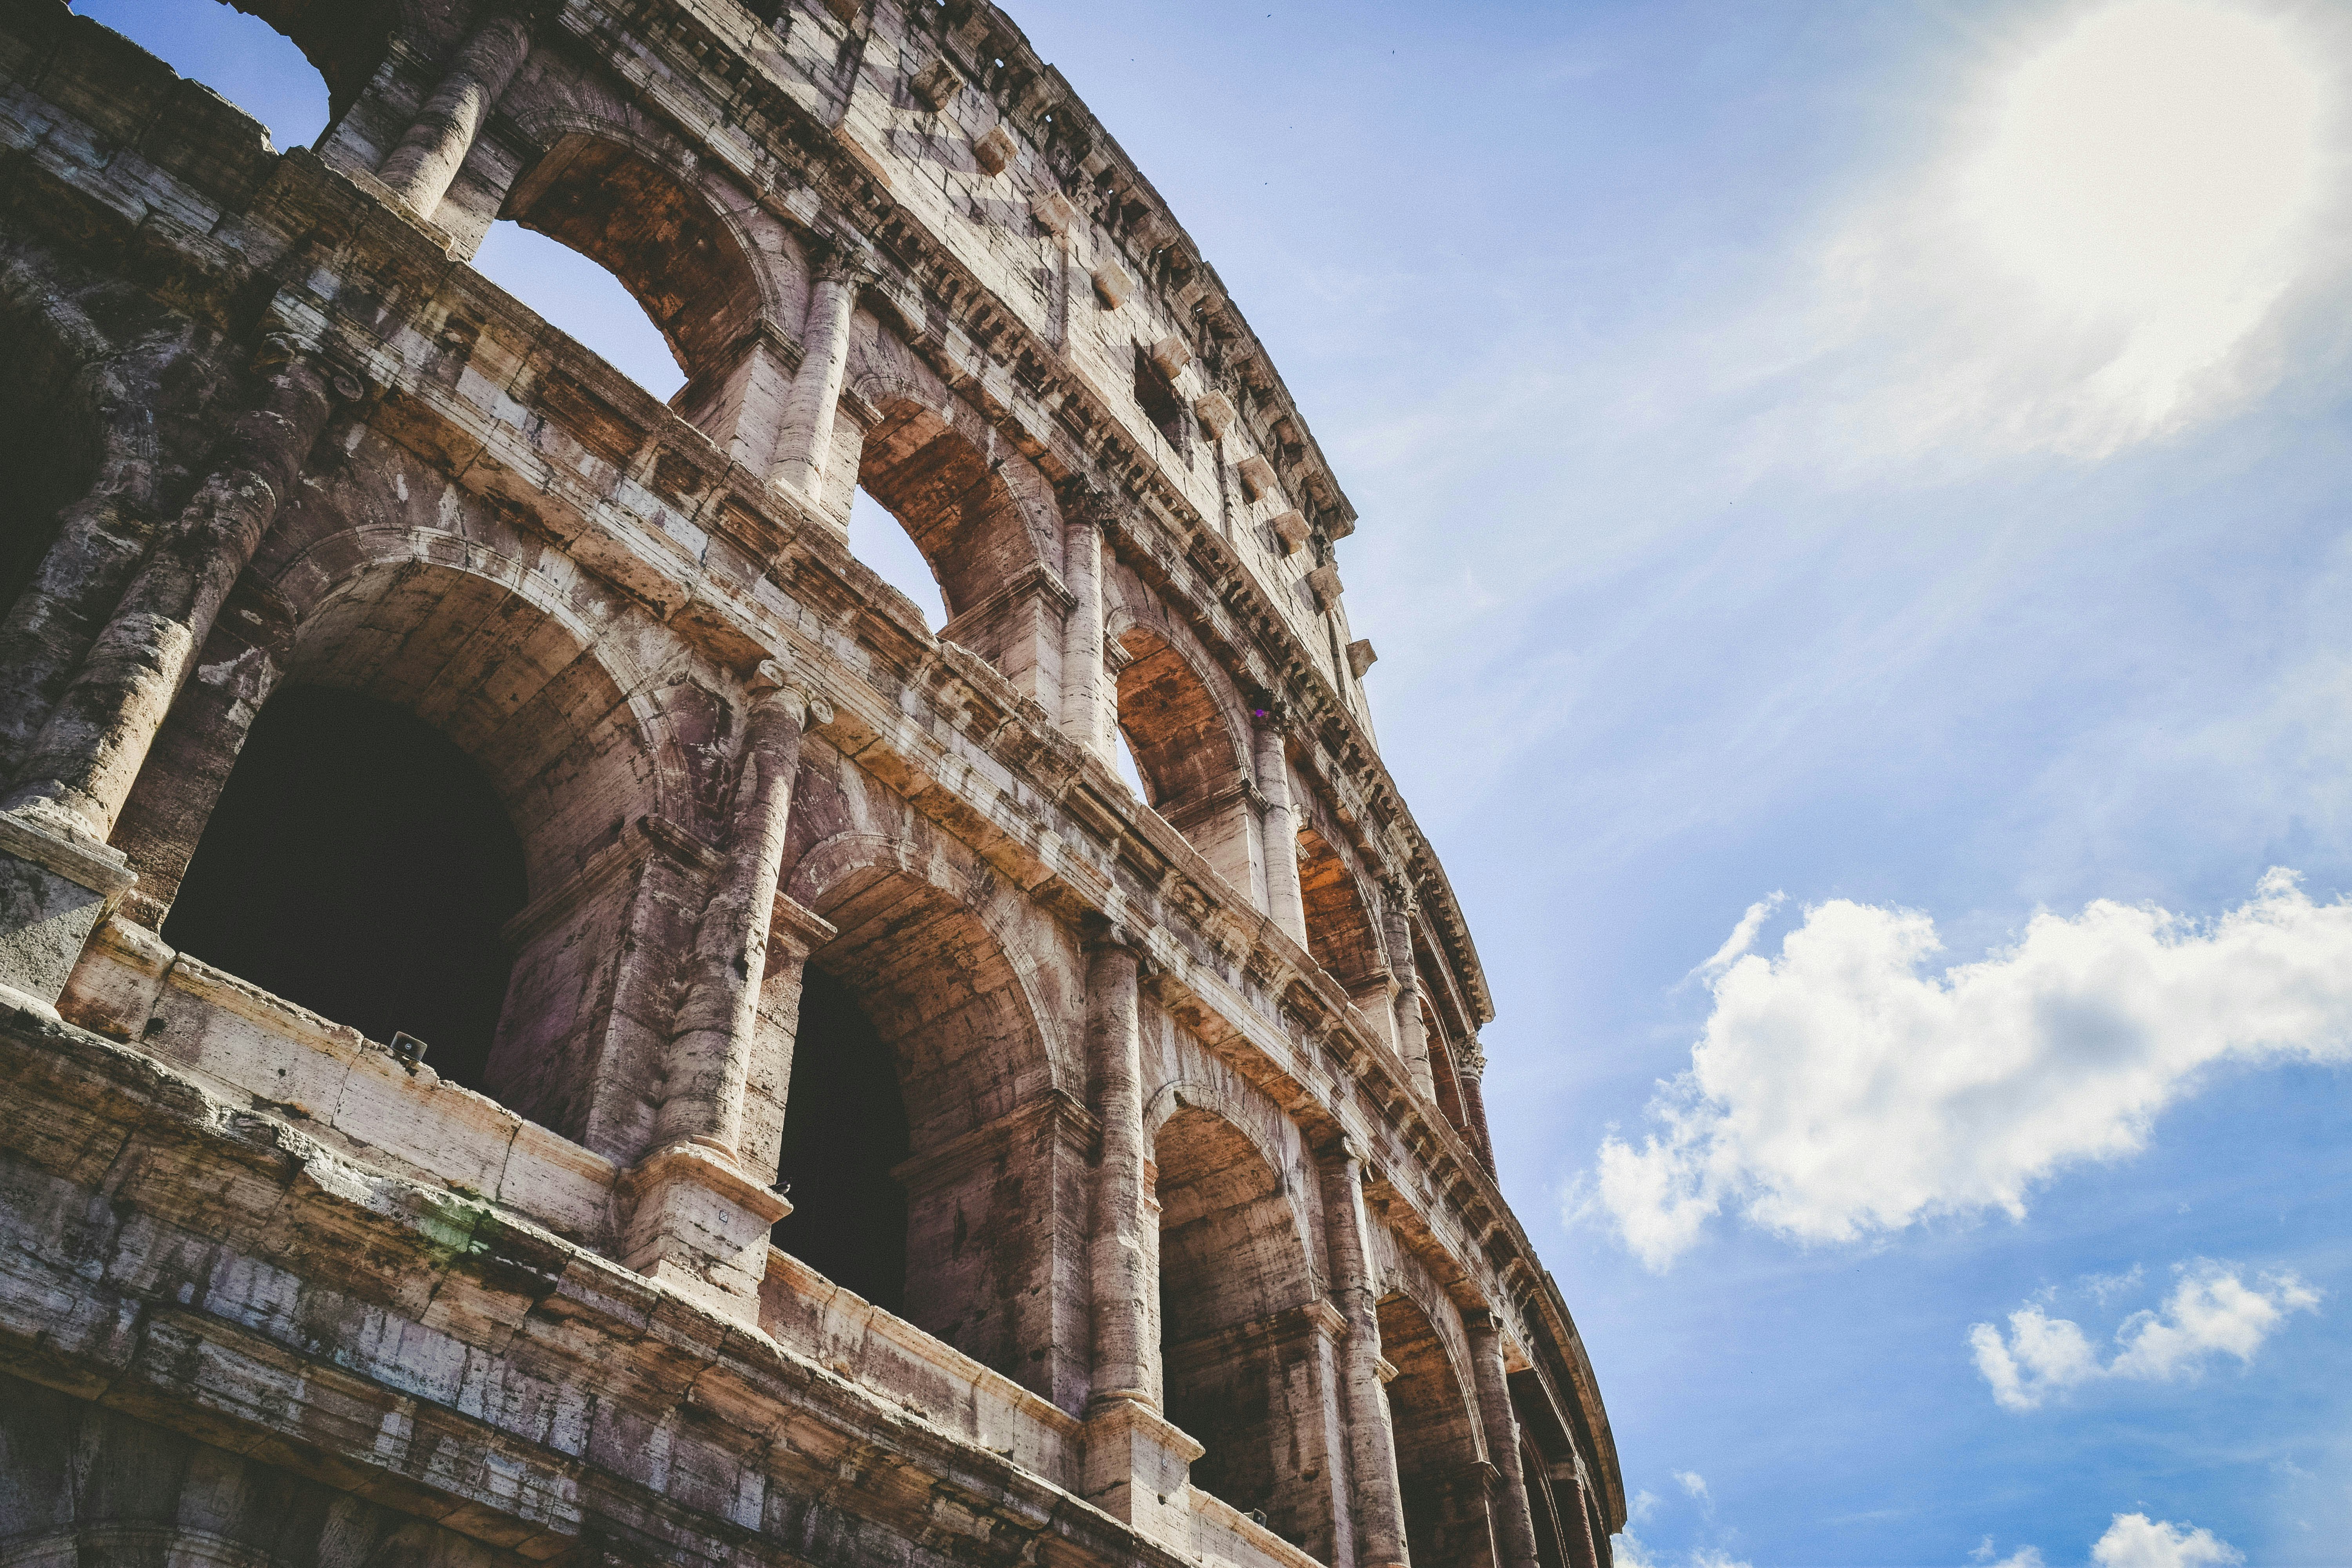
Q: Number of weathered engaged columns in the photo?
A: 12